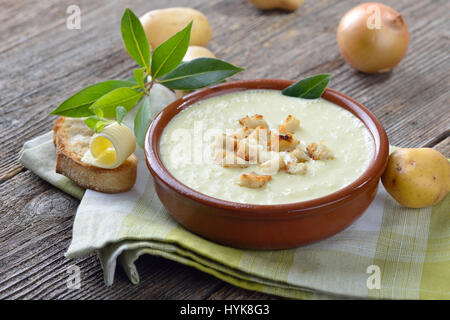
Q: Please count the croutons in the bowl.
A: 13